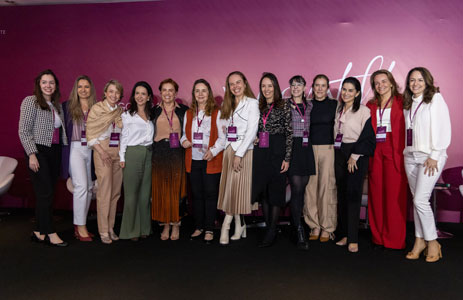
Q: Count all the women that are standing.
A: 13